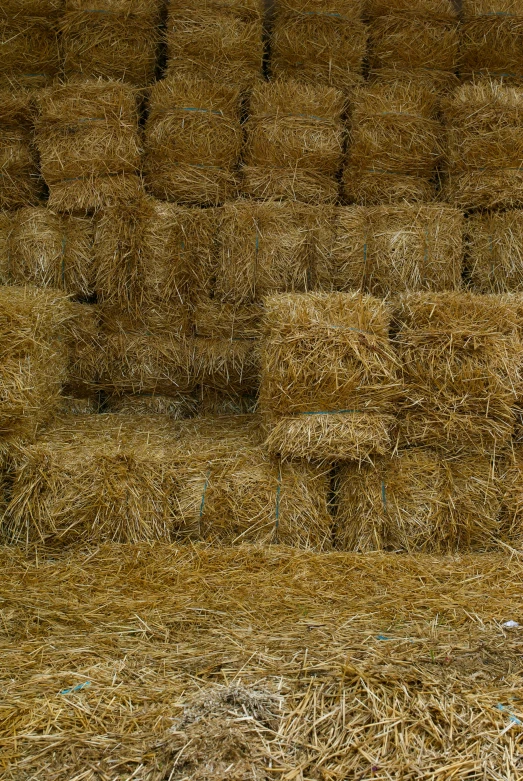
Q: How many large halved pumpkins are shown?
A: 0